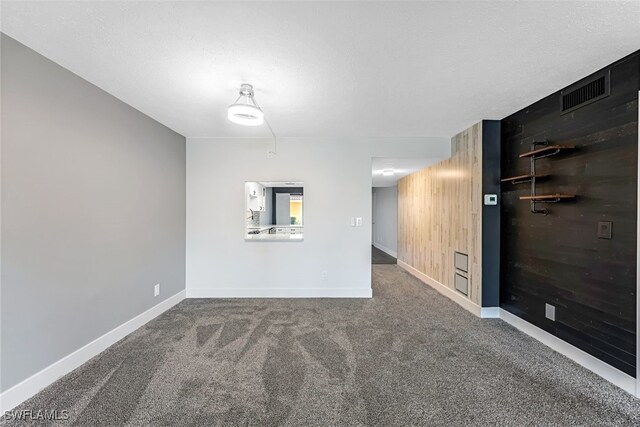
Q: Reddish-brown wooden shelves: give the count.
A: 3